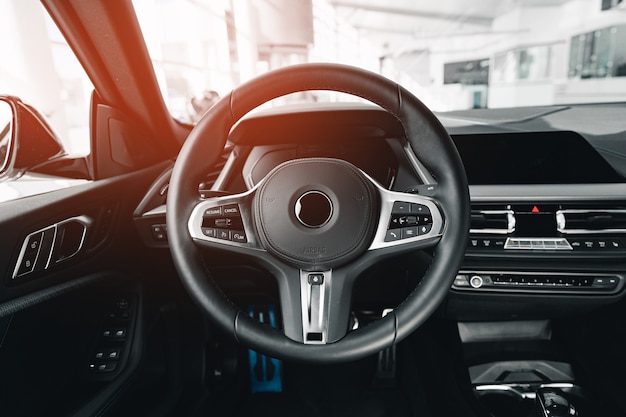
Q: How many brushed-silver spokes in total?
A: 3